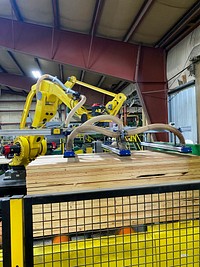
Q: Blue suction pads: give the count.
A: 3